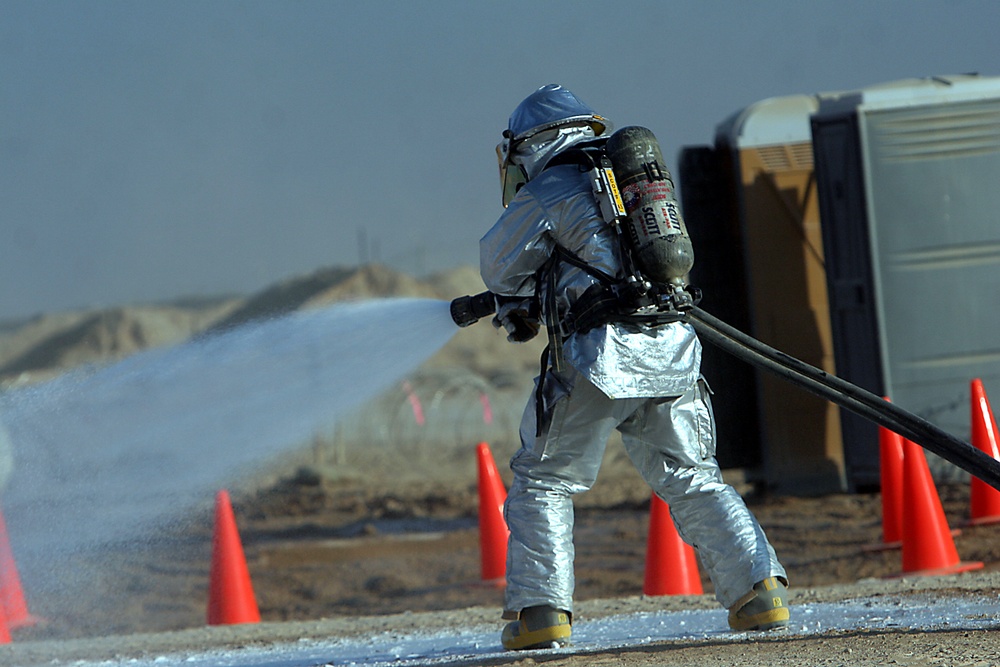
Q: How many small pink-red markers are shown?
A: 2